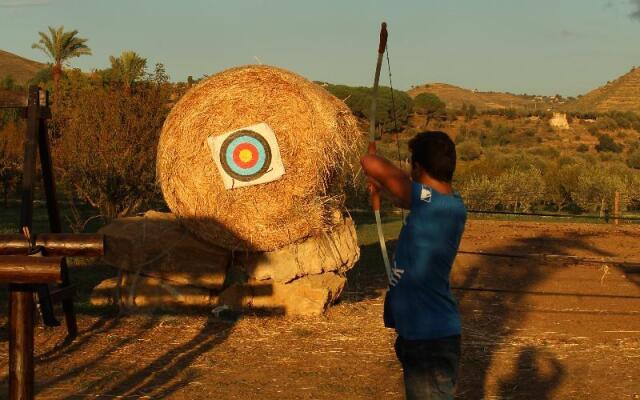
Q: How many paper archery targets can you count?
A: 1